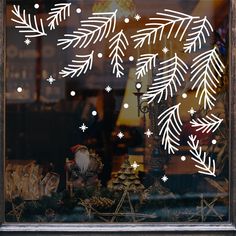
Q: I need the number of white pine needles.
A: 13